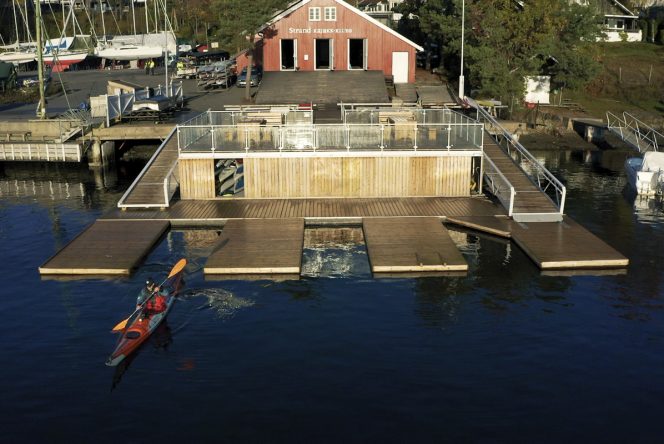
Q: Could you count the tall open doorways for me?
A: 3